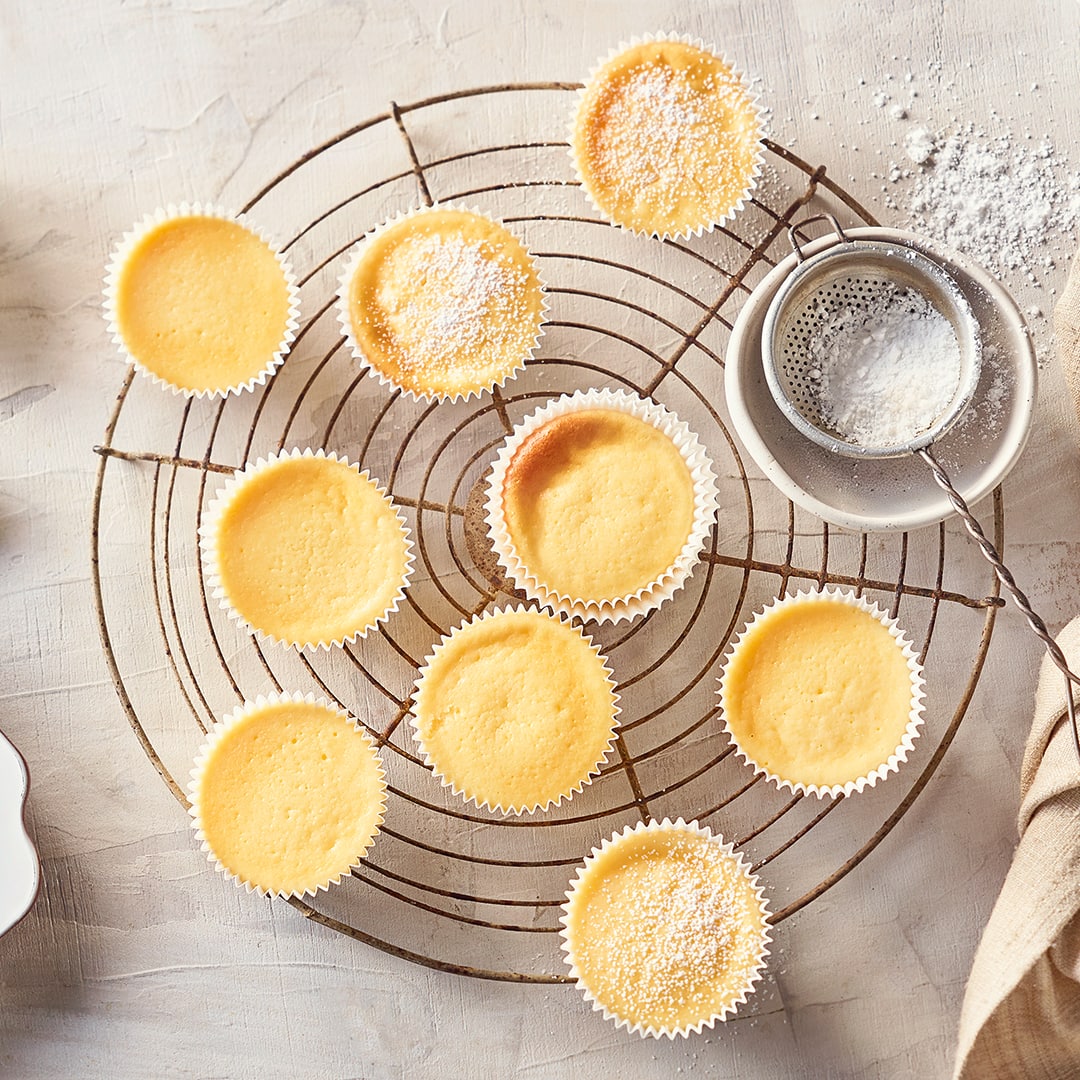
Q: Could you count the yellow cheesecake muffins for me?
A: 9